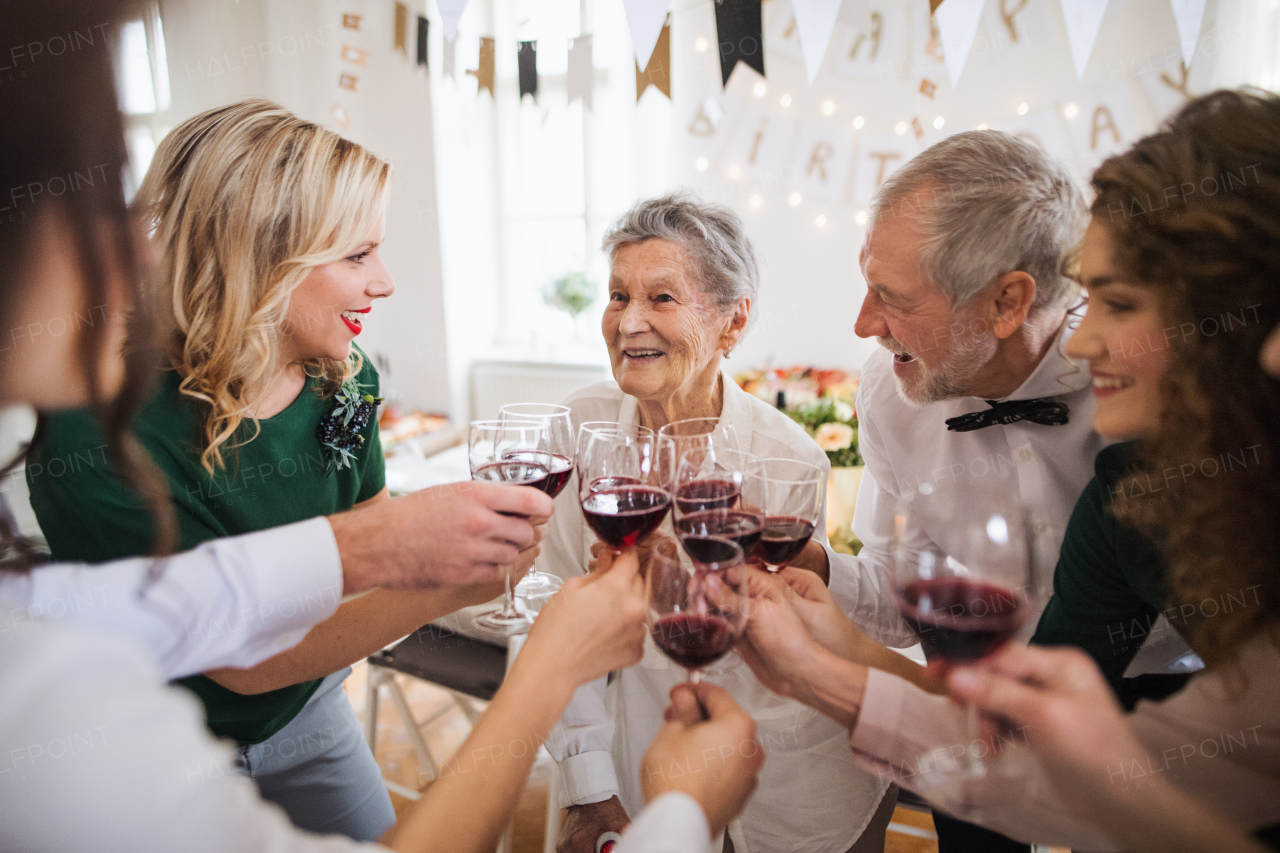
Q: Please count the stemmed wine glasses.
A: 9